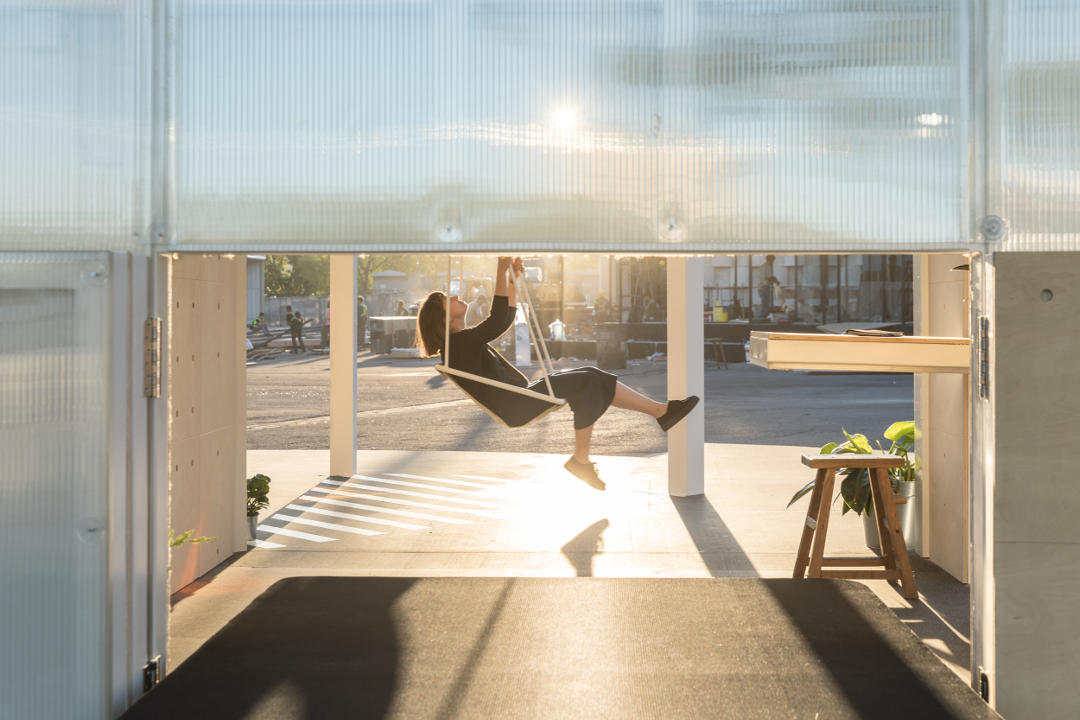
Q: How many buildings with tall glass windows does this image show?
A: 1